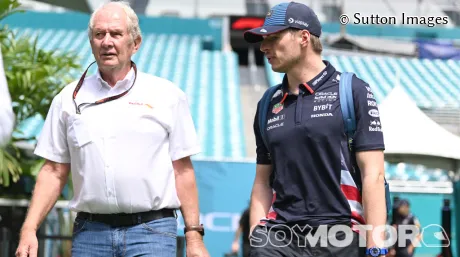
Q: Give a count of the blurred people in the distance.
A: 2